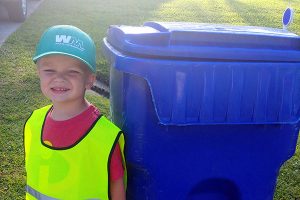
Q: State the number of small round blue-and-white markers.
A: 1